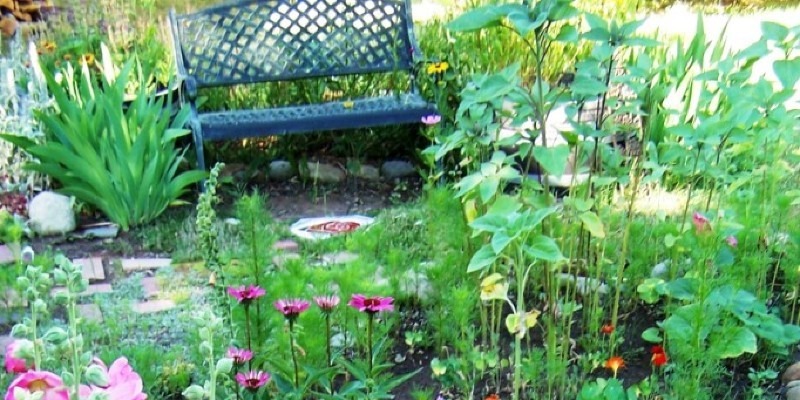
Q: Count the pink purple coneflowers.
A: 6